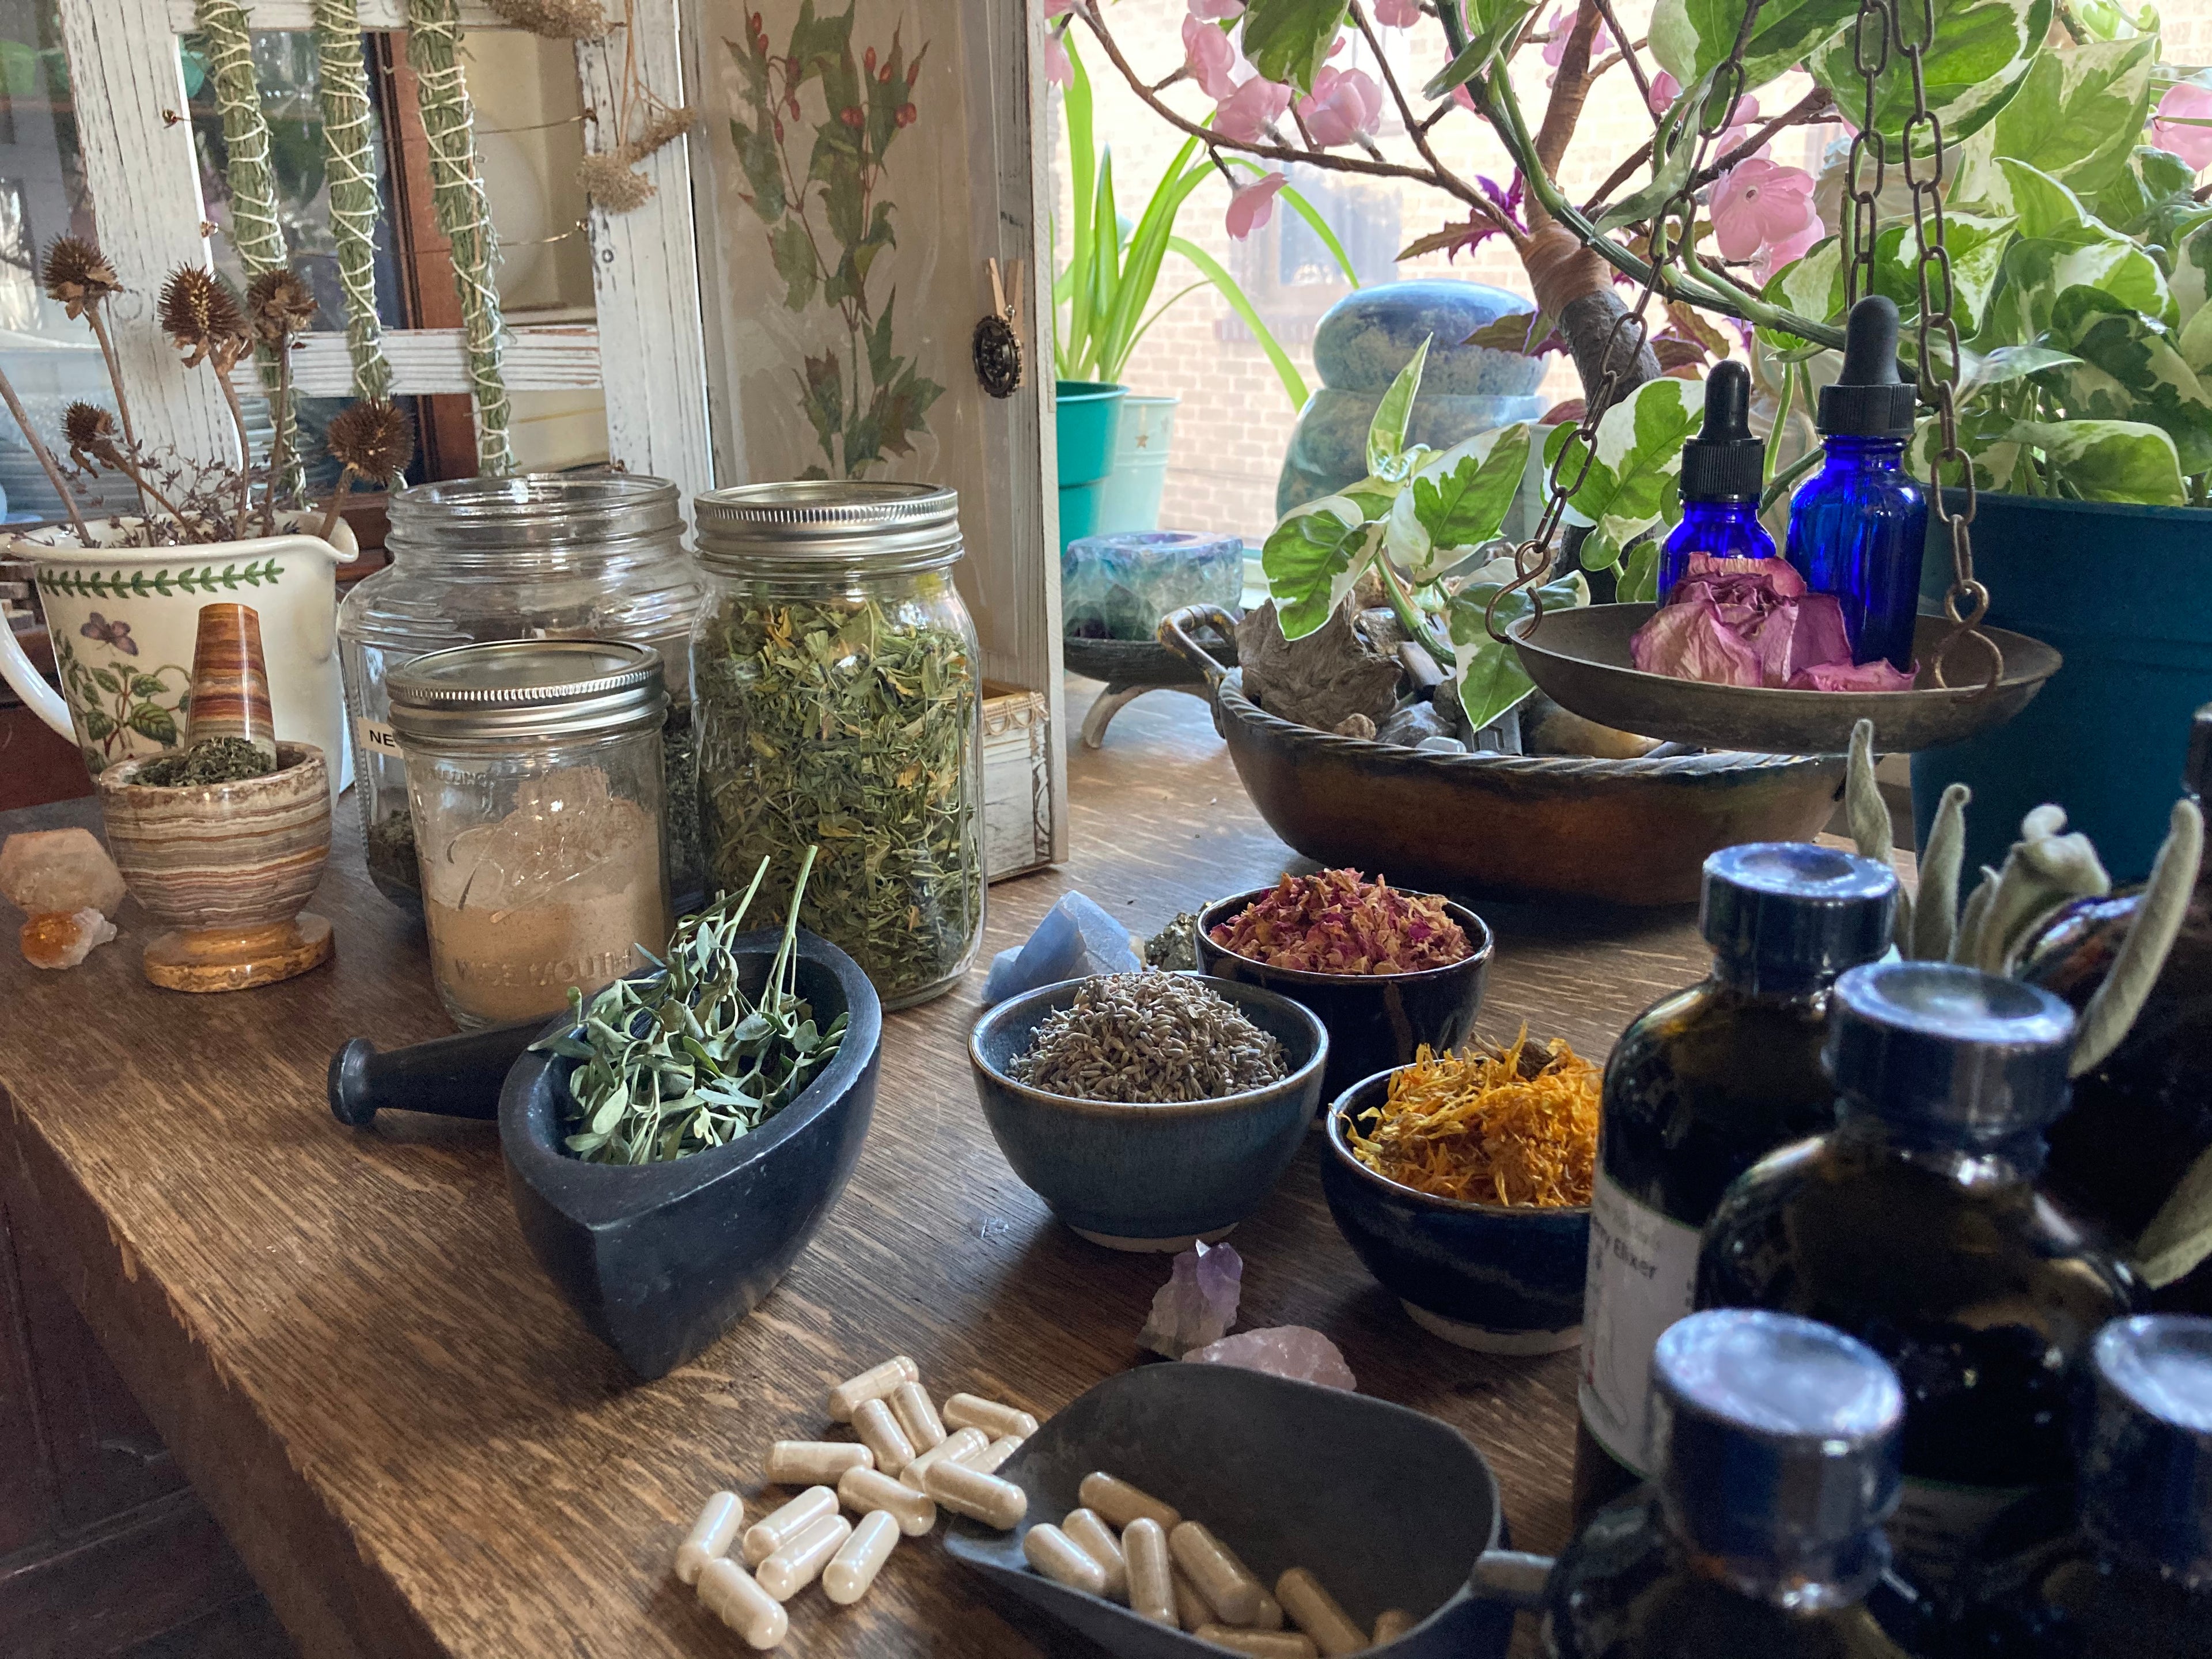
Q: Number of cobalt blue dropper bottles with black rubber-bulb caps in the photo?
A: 2